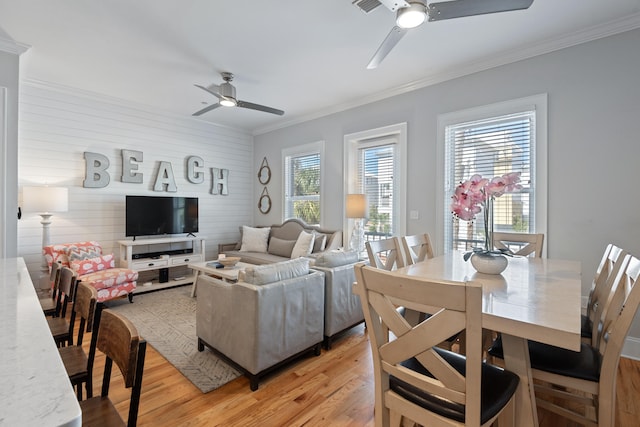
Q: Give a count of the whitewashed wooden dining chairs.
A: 6